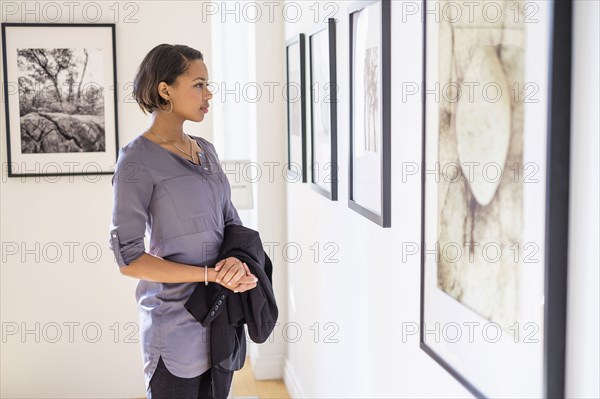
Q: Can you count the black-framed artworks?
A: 5